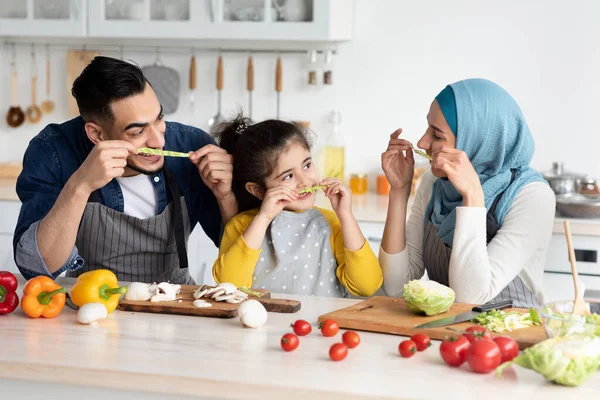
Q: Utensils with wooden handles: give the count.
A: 8